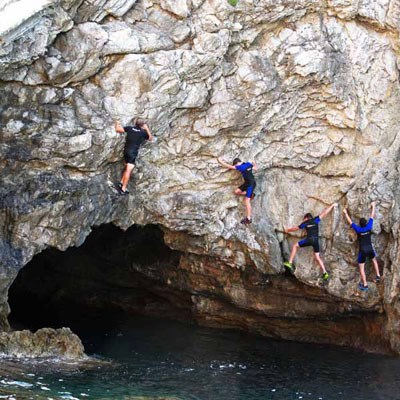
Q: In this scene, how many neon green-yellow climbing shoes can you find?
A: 2